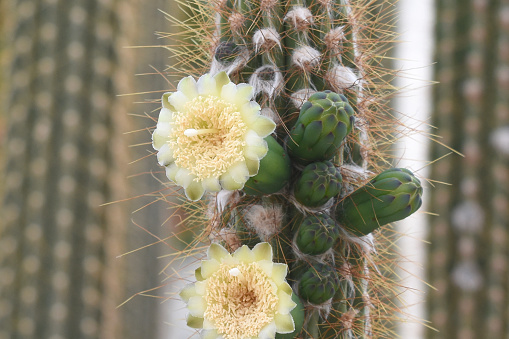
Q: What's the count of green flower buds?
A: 5